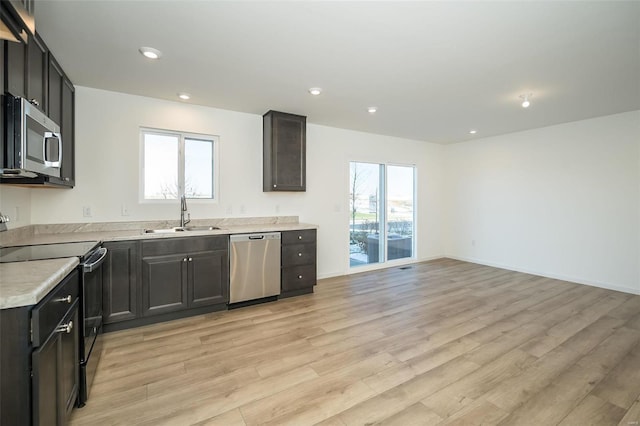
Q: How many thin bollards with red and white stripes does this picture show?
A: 0